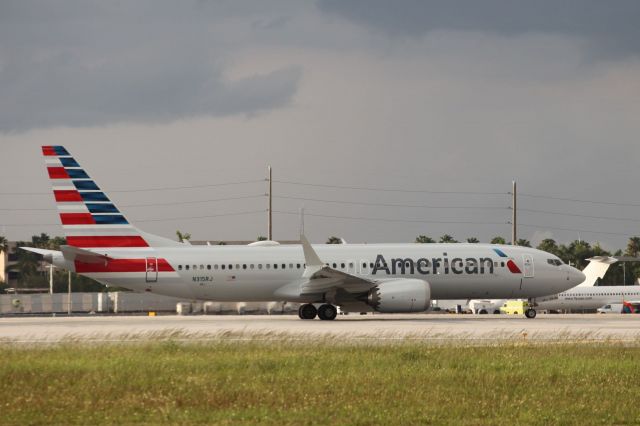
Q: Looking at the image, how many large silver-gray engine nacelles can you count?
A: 1